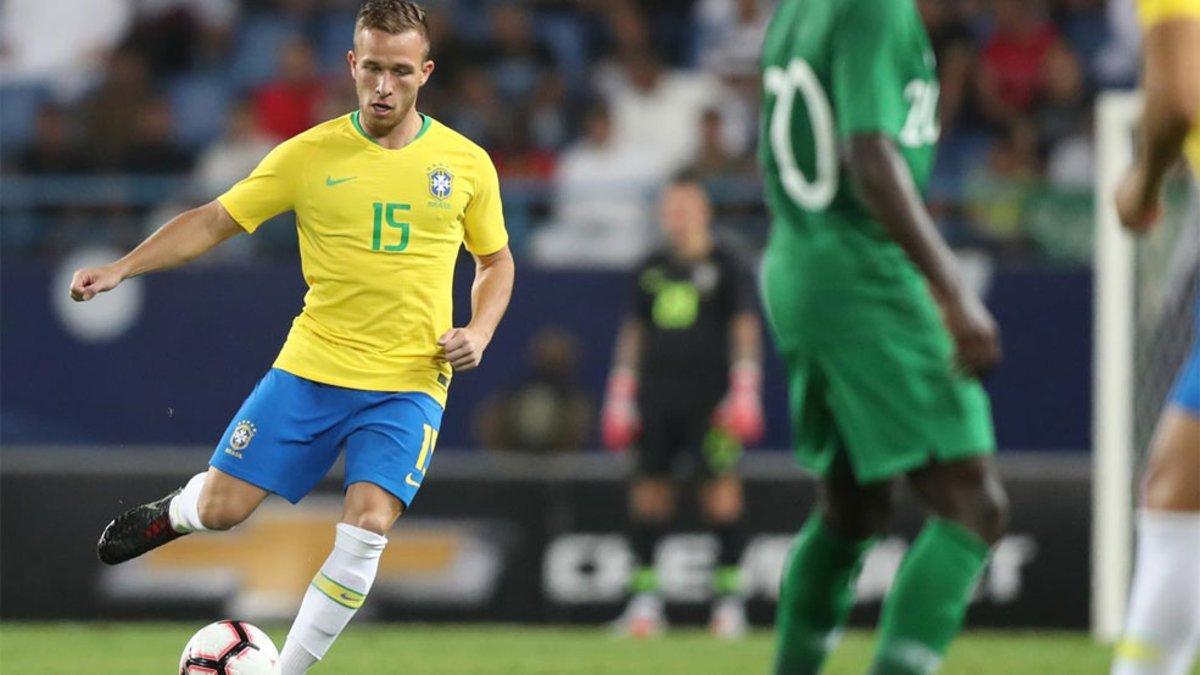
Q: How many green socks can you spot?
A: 2